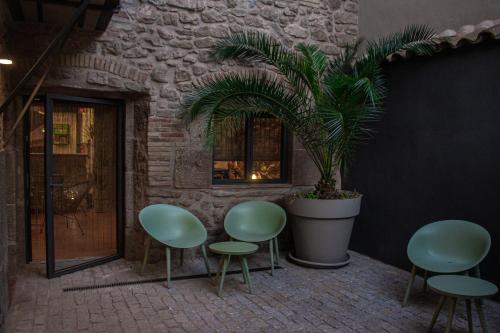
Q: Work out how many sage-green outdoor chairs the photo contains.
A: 3